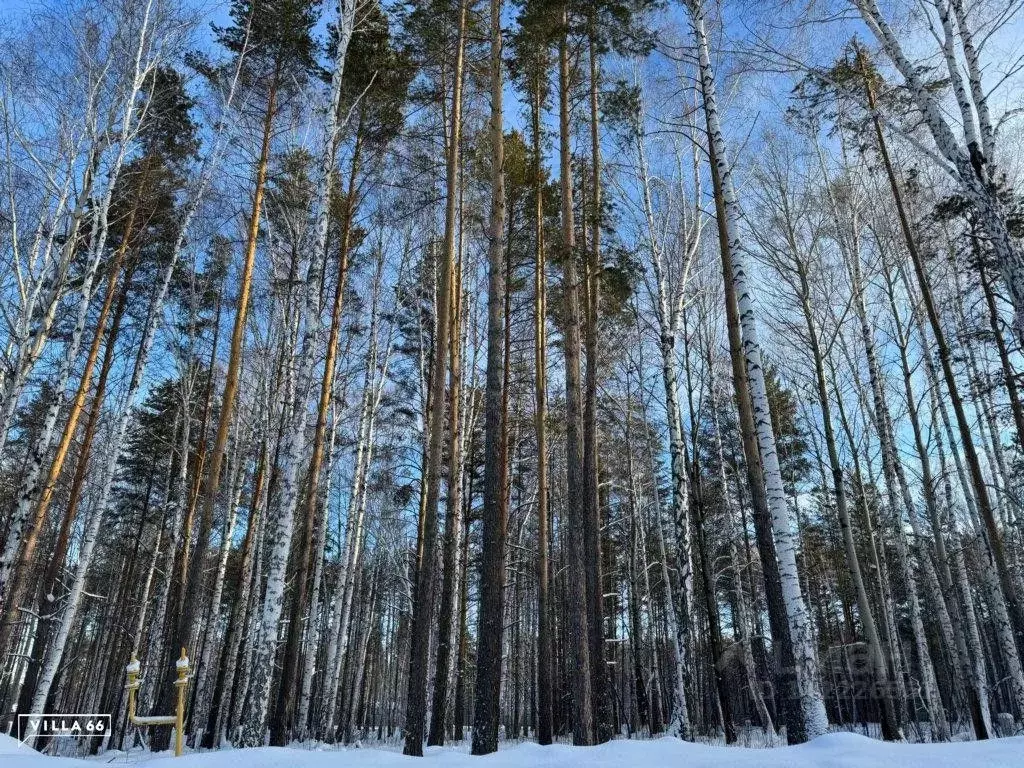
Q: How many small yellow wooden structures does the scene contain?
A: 1